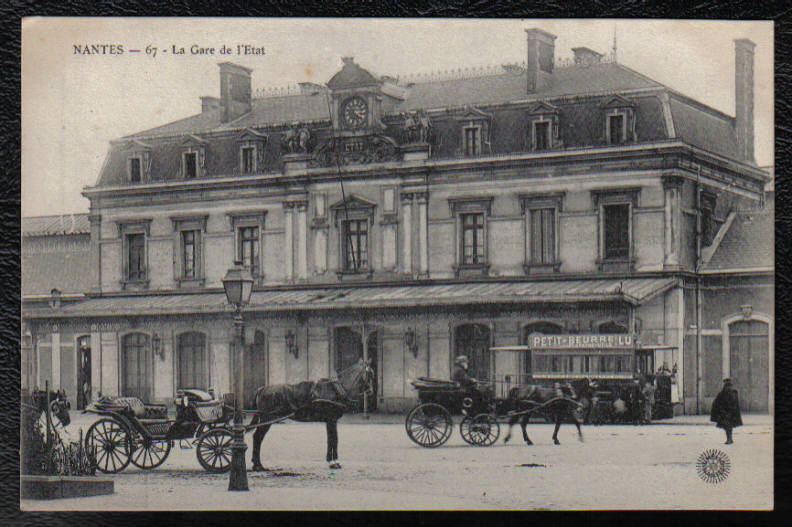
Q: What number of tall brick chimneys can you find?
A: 3